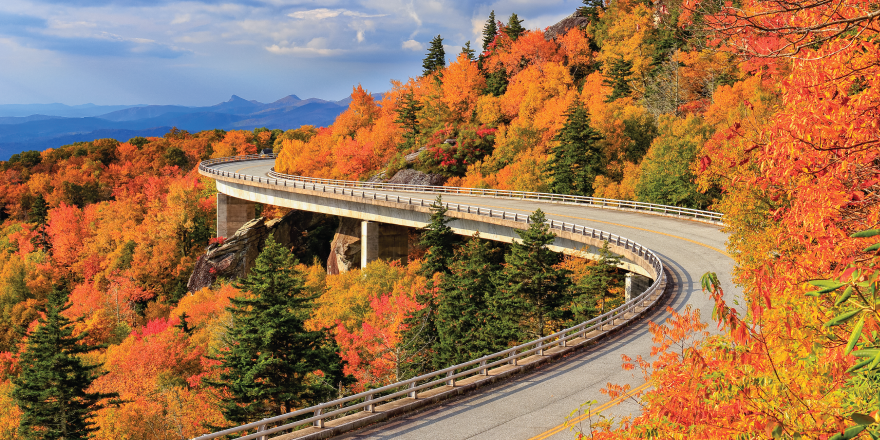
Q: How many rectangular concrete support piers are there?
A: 3